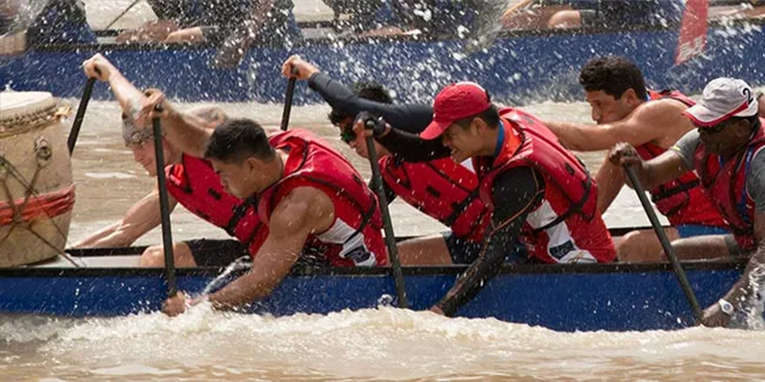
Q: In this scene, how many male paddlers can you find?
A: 6